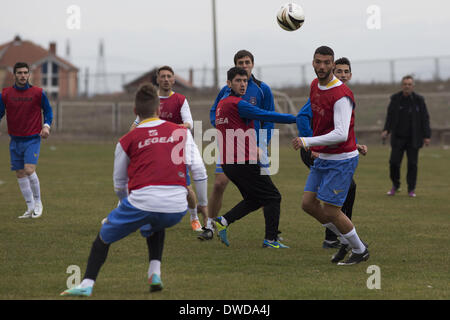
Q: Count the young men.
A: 7